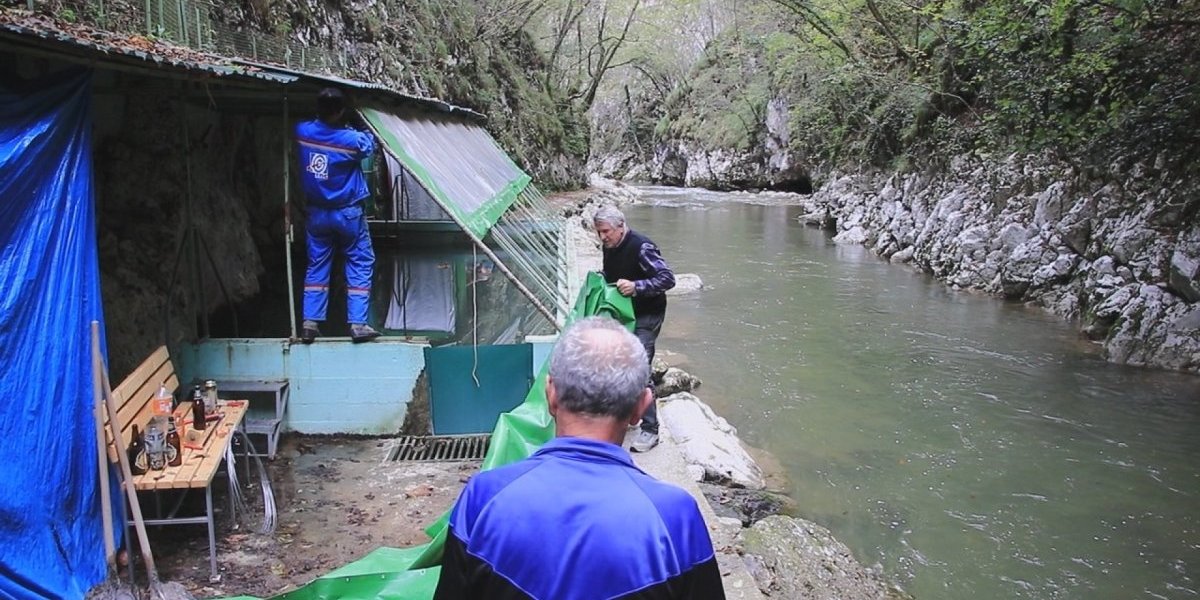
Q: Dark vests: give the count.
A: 1